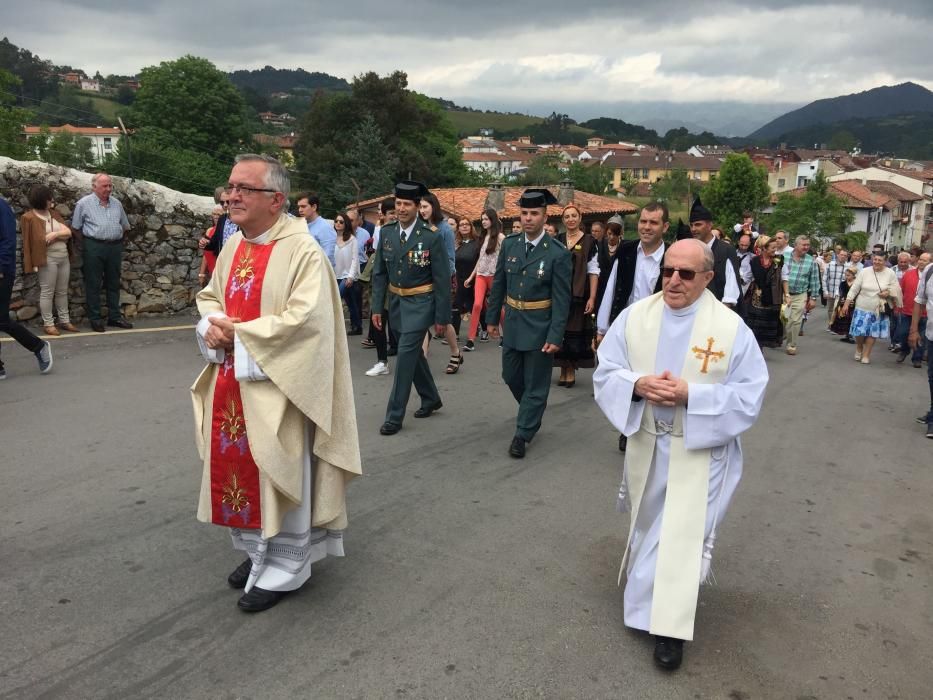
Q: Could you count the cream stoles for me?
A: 1